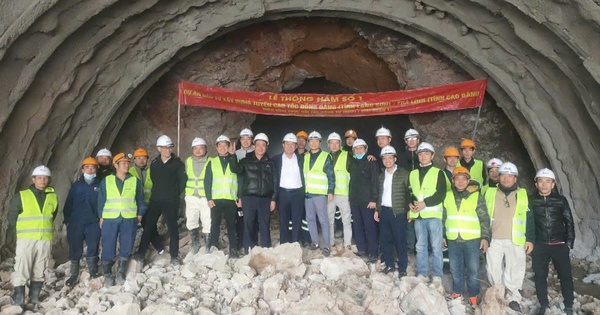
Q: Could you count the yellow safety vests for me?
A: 13